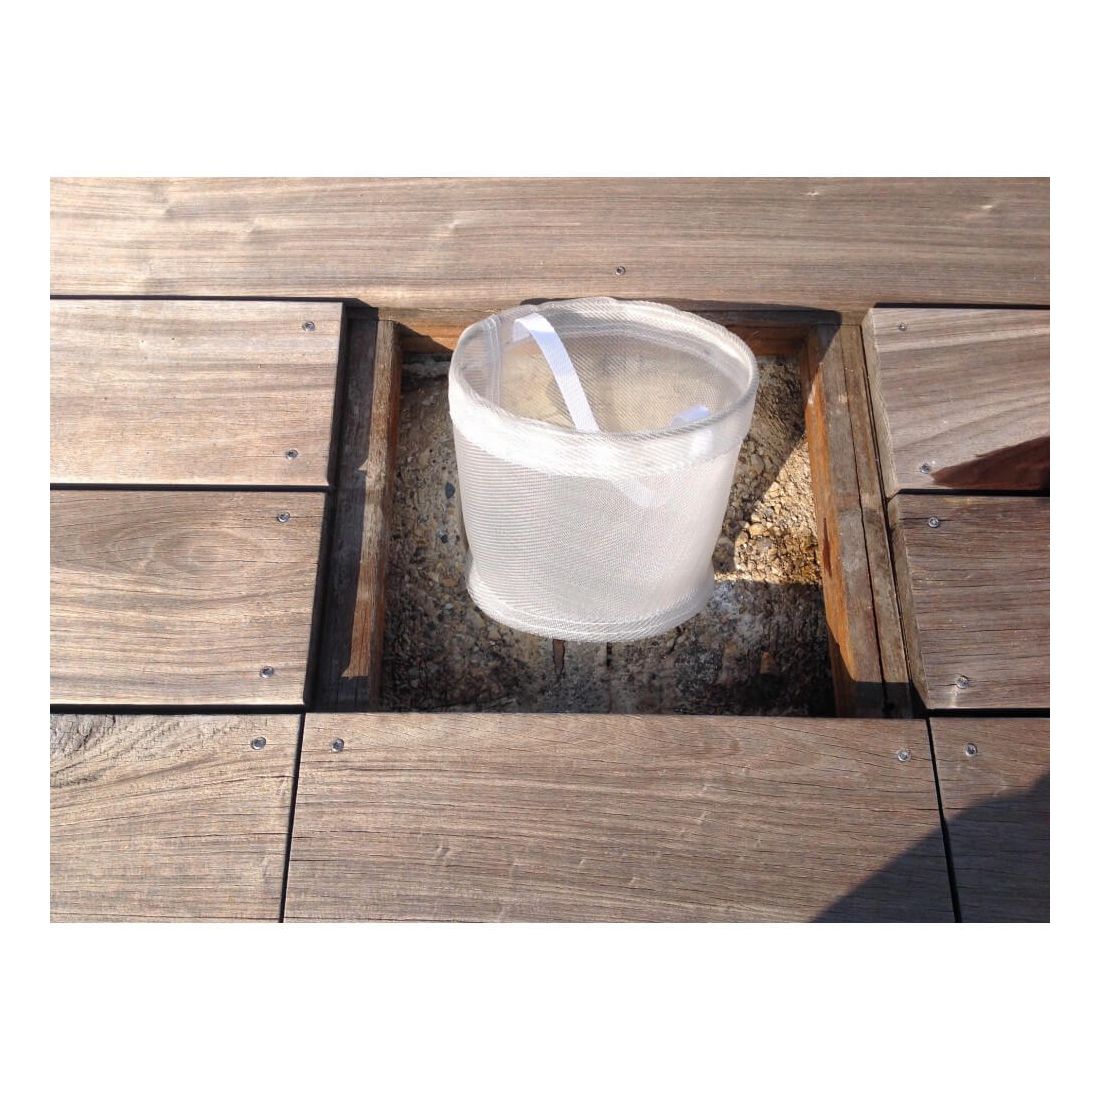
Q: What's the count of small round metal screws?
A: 13